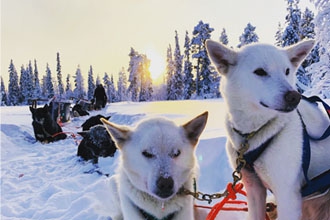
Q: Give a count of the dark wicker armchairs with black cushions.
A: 0